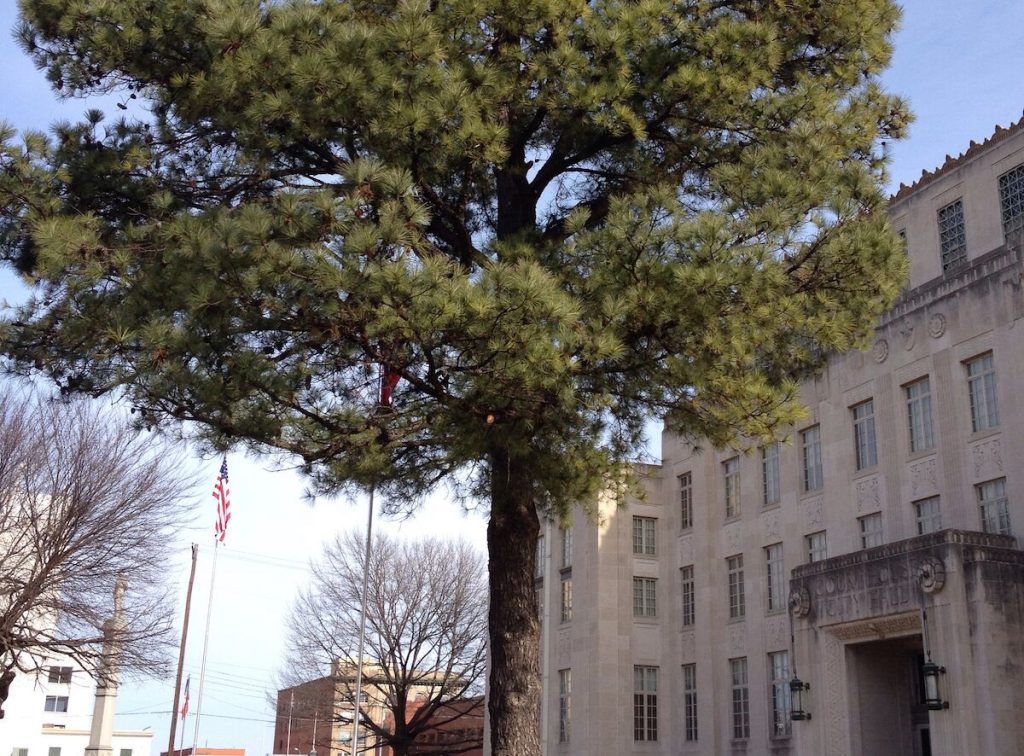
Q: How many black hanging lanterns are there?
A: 2